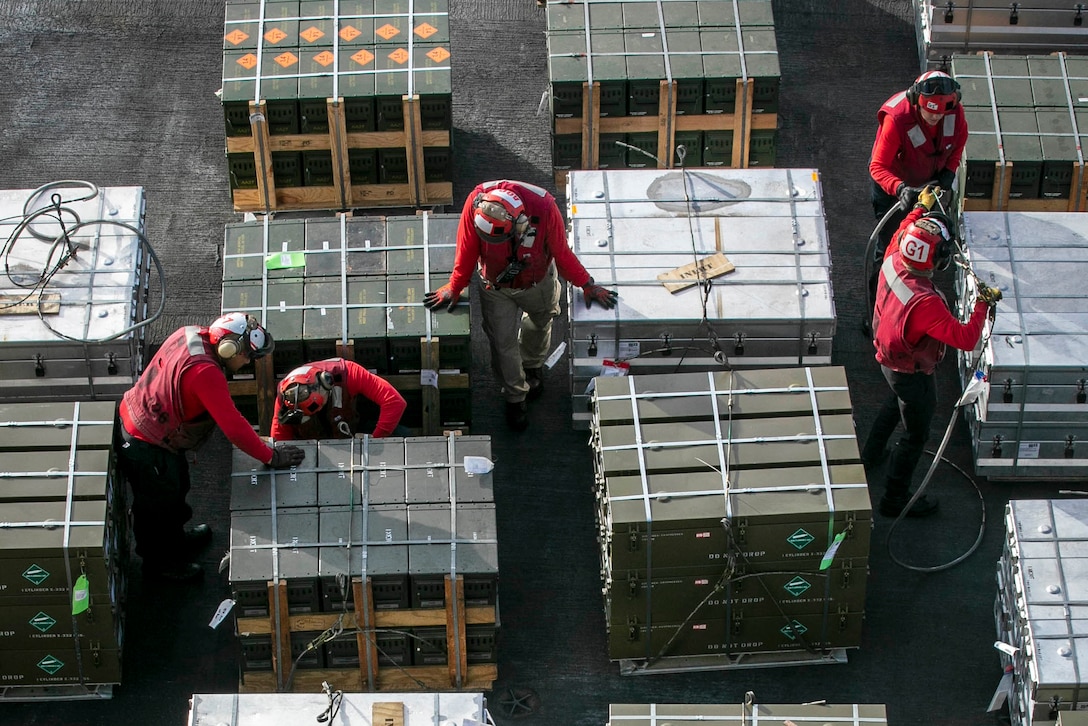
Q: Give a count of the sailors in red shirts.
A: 5